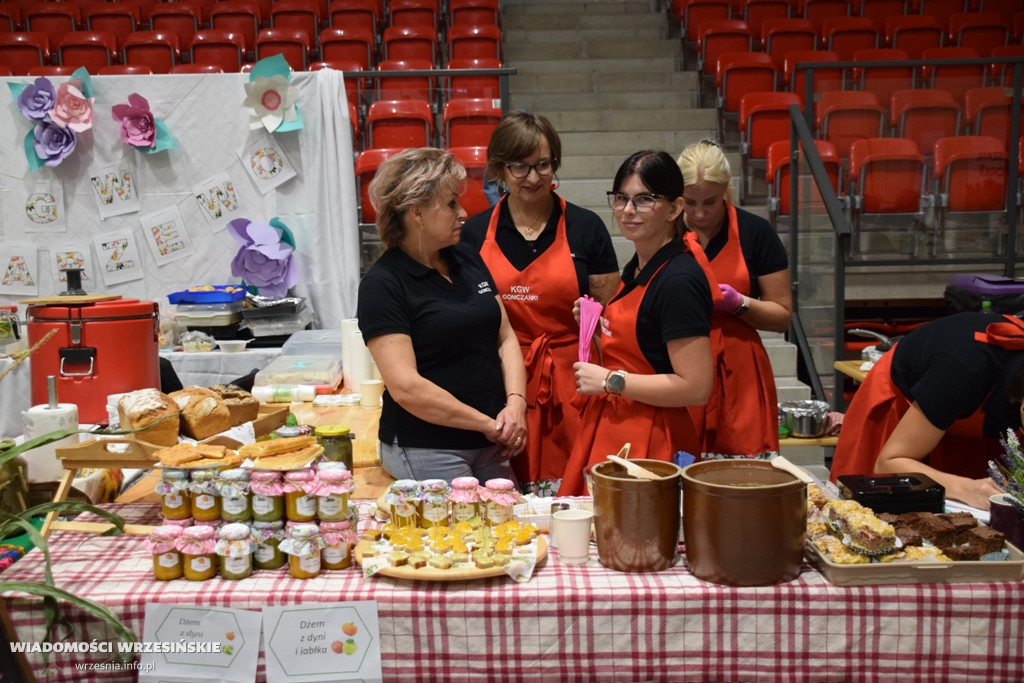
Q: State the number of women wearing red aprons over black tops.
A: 4